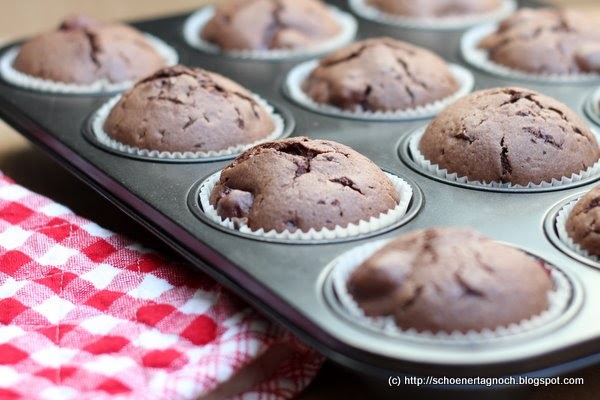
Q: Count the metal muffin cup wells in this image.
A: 11